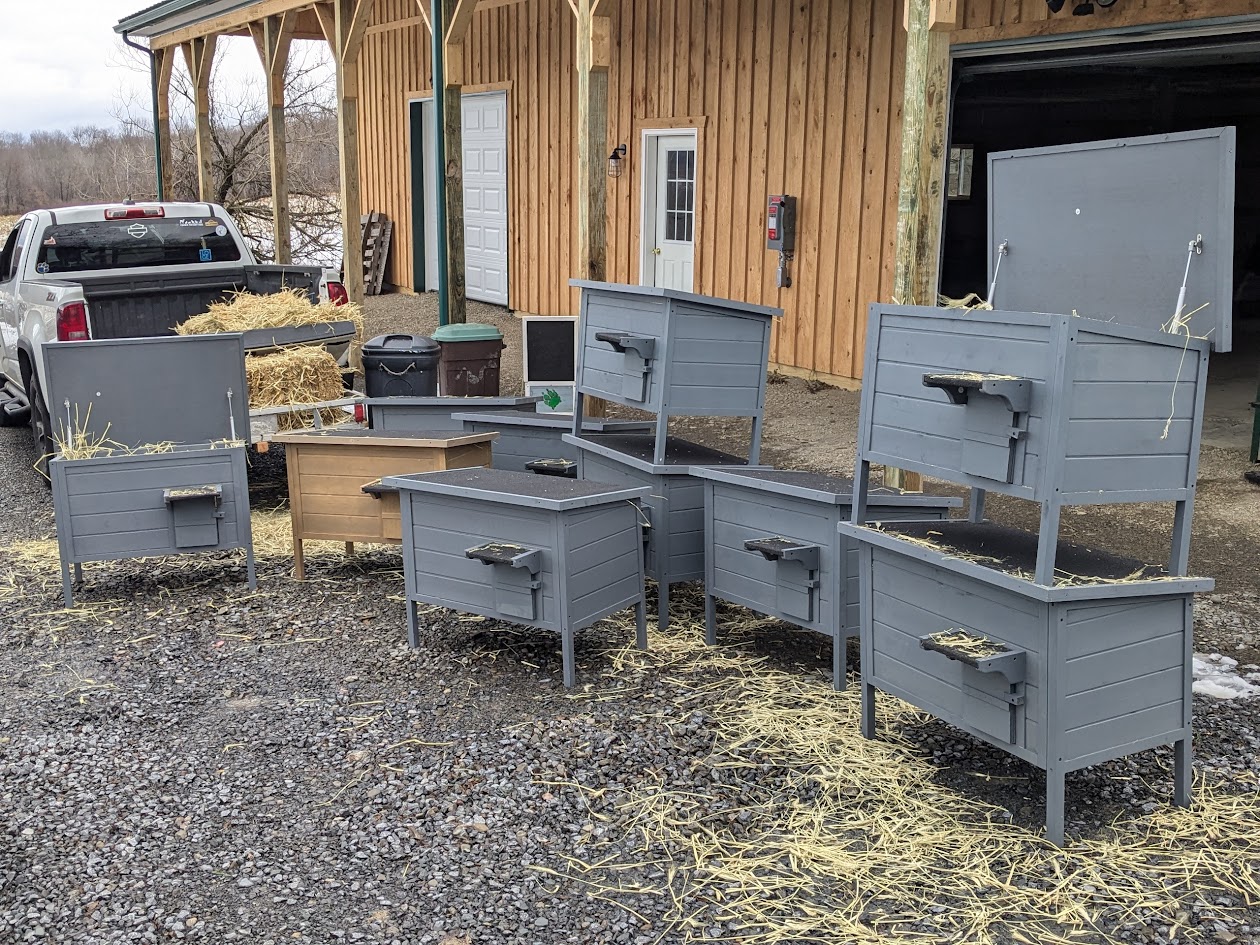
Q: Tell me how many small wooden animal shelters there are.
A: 10